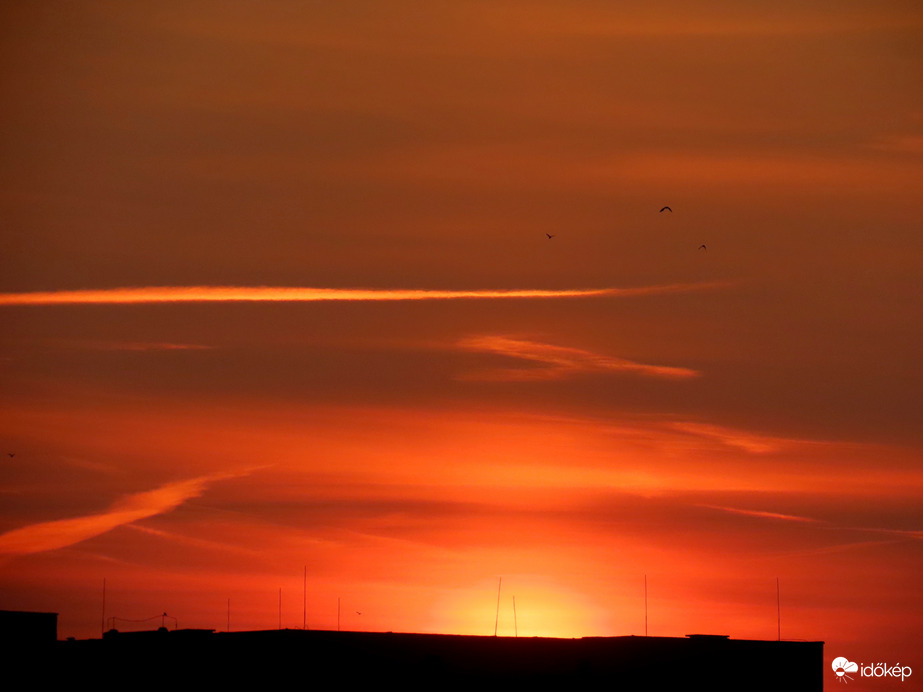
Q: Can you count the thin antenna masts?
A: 9